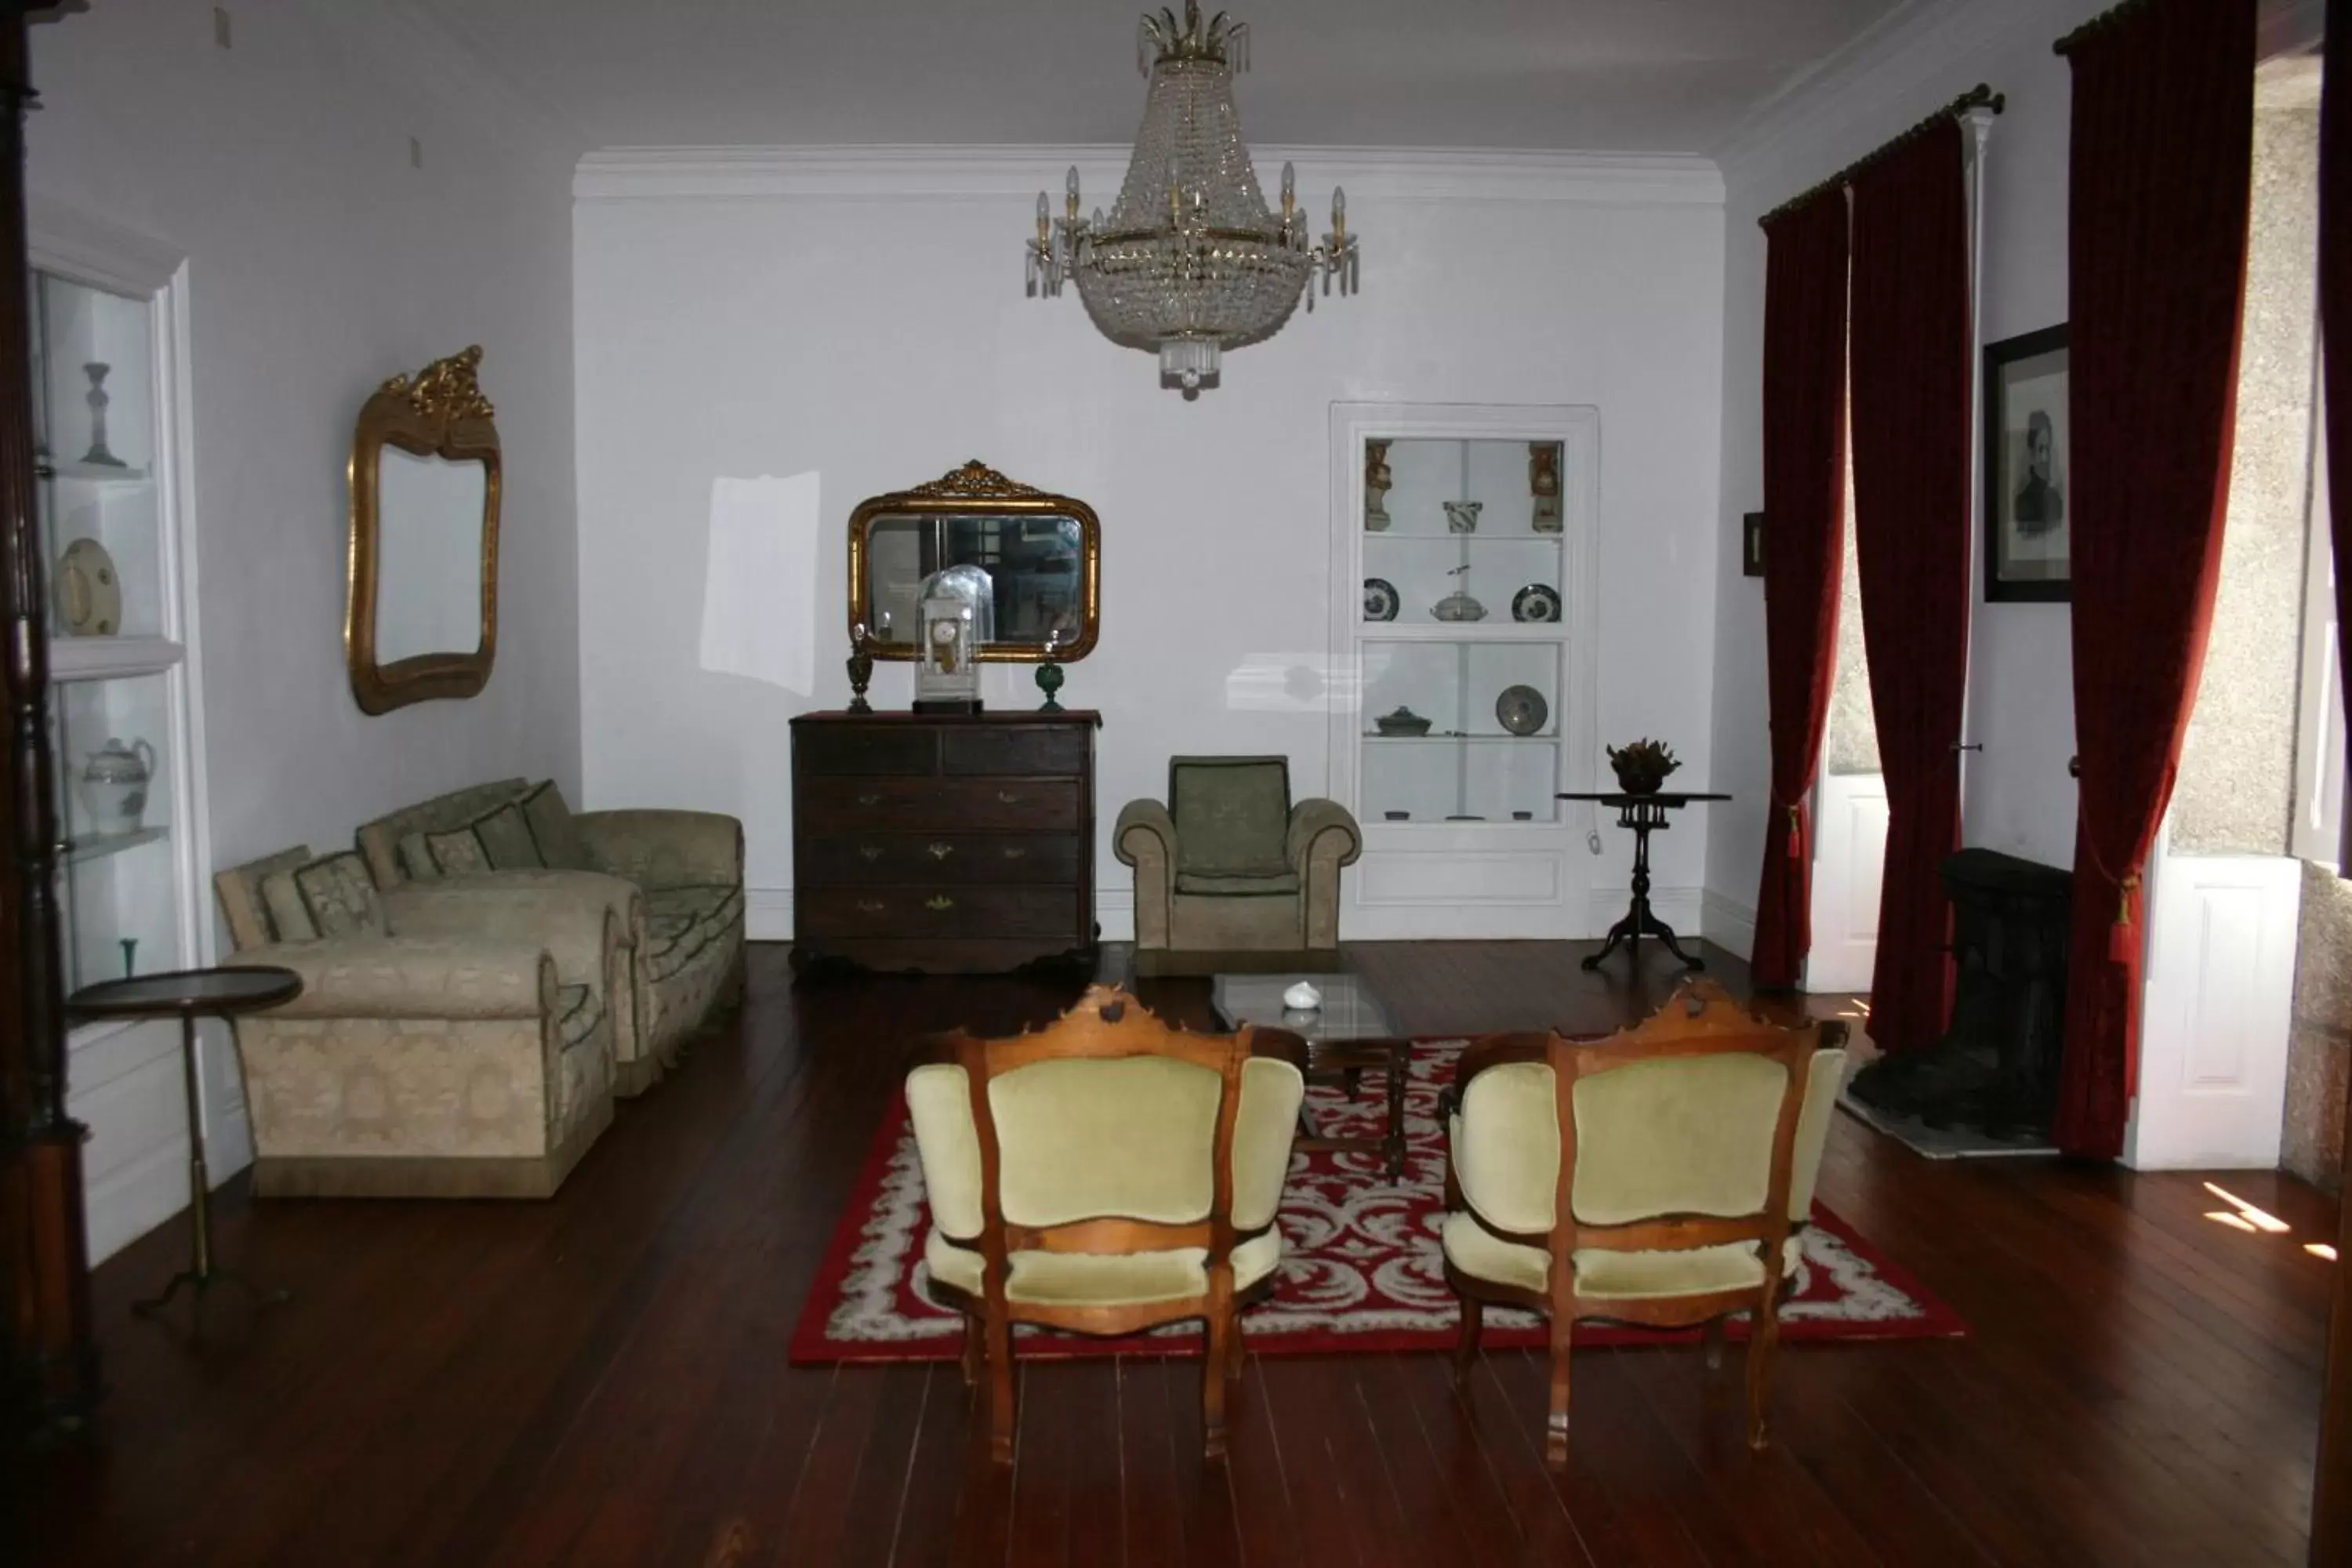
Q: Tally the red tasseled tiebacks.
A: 2